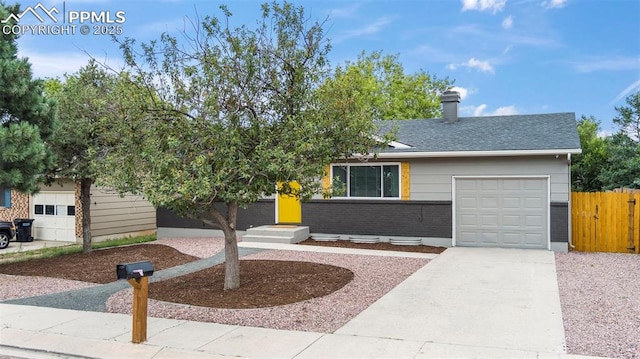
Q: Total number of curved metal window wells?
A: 3